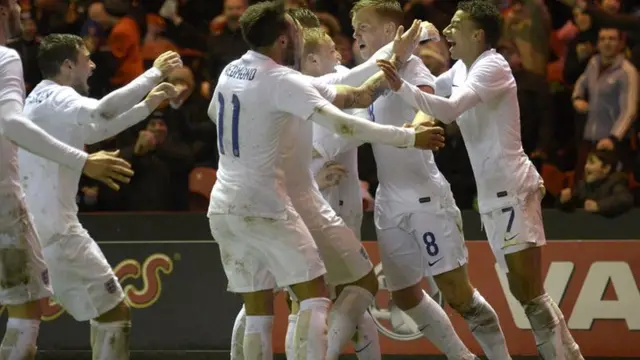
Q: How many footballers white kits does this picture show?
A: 7